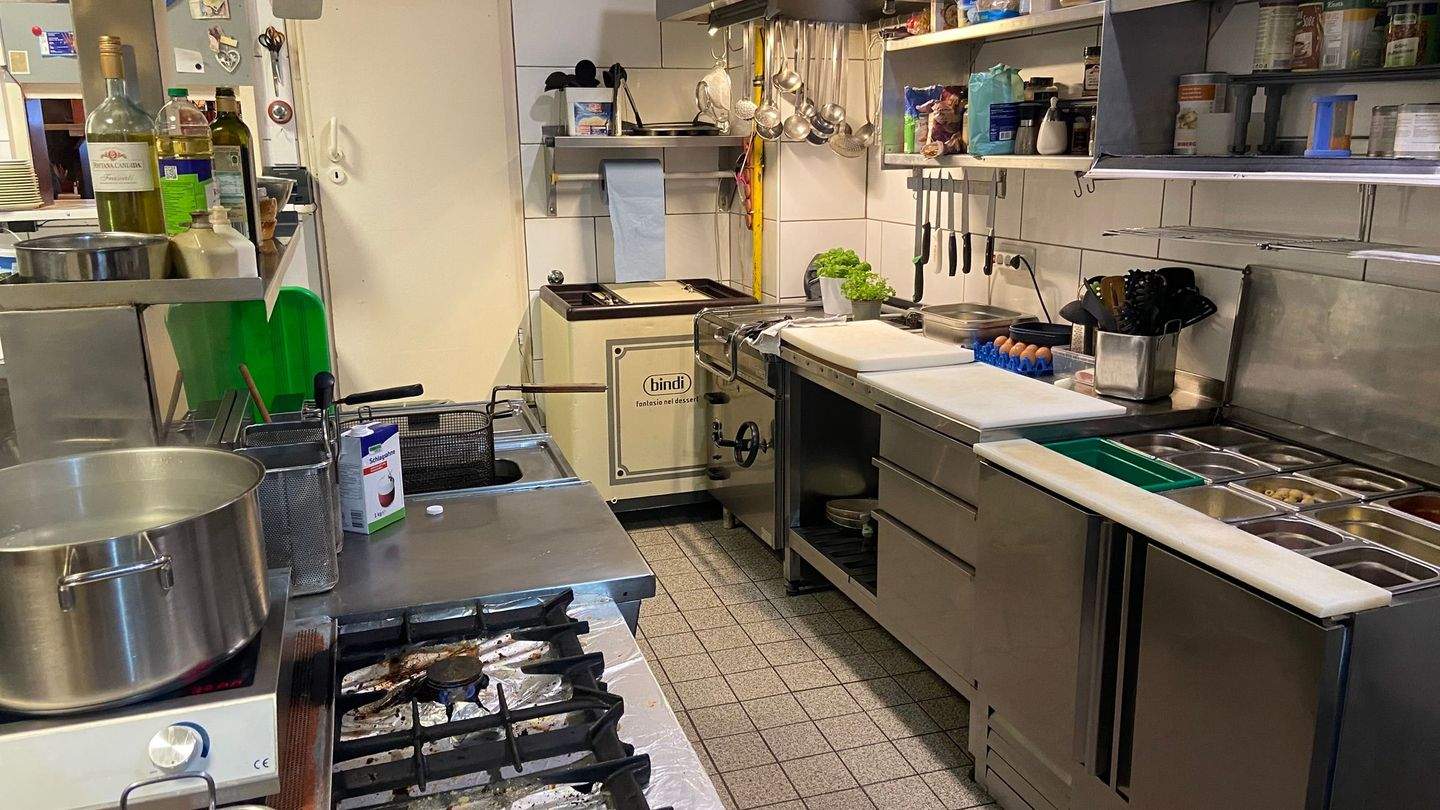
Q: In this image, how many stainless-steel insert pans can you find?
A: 11